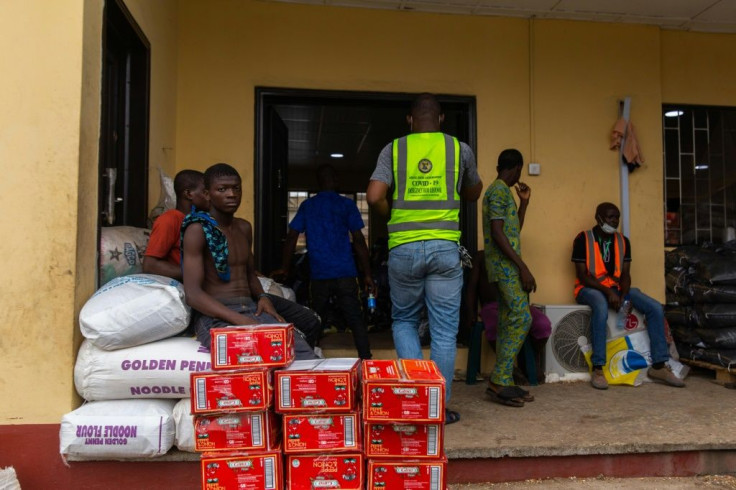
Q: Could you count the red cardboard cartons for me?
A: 10